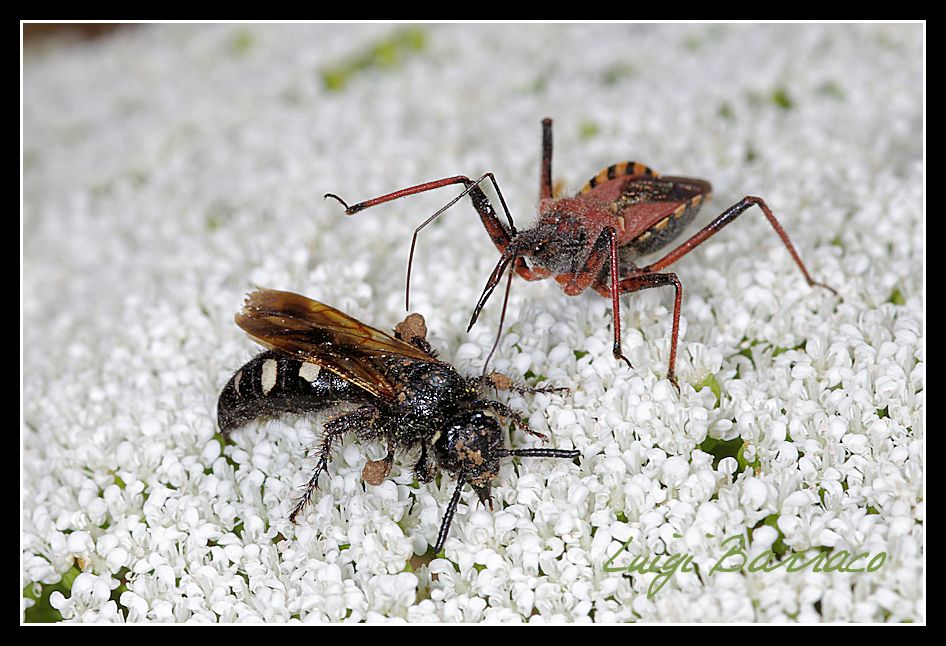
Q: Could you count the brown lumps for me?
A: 3